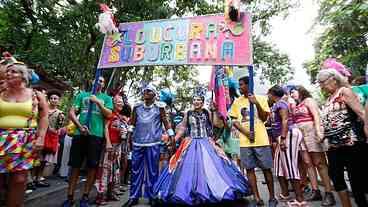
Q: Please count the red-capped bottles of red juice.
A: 0